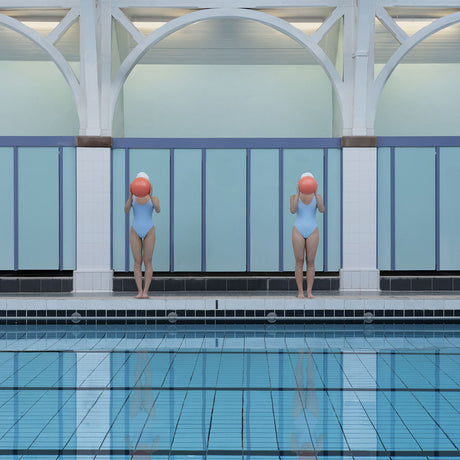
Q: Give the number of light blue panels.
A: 13